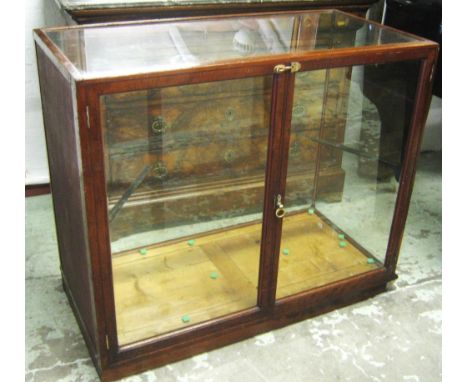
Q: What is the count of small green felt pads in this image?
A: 9